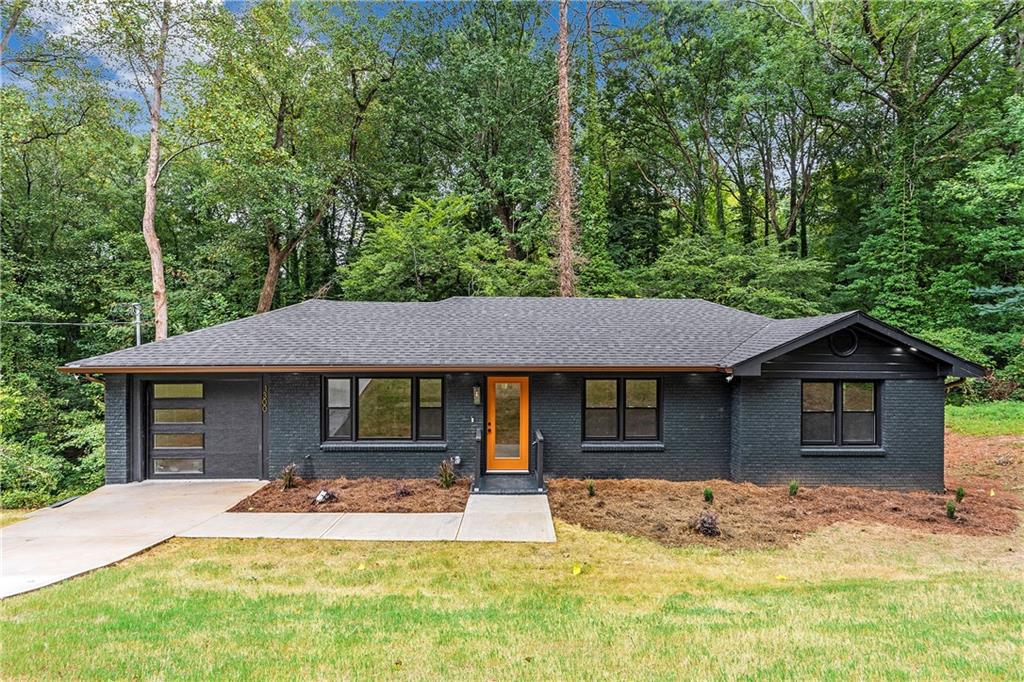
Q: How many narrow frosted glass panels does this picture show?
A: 4